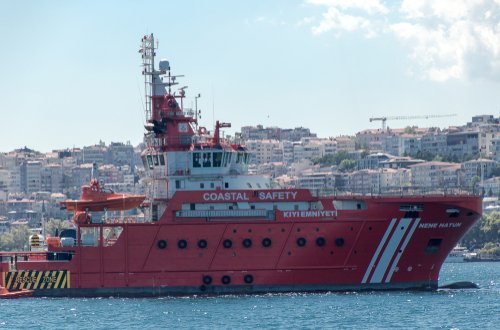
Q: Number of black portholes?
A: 12